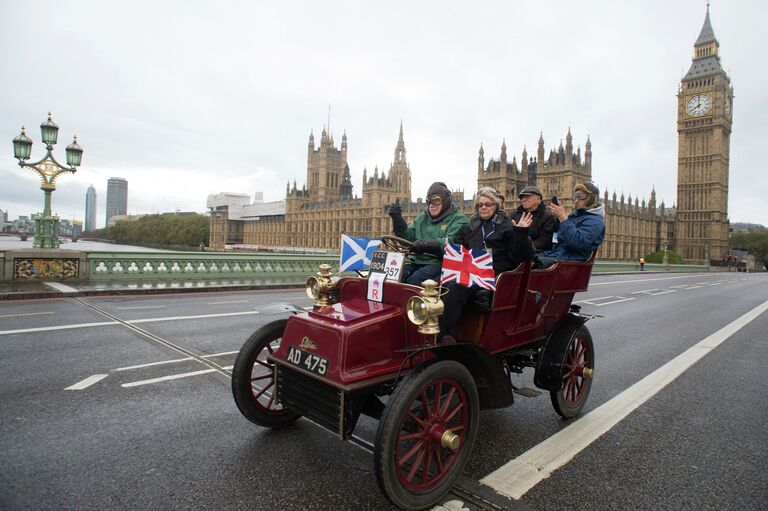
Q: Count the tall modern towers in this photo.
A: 2